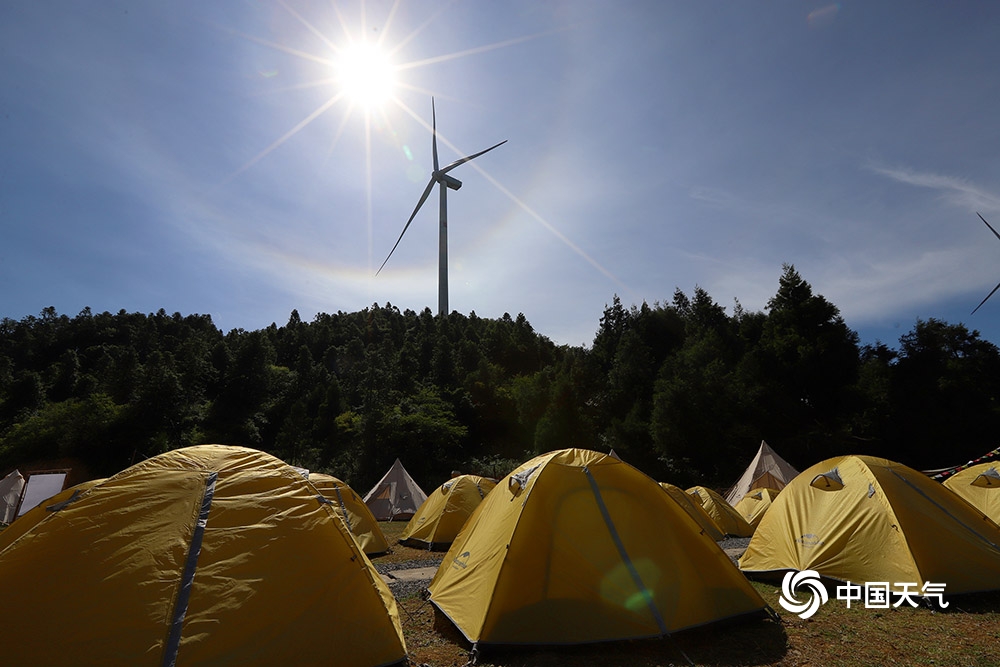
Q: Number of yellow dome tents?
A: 10